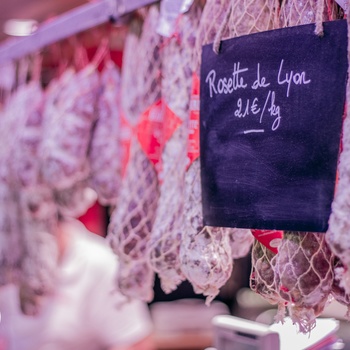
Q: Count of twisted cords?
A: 2